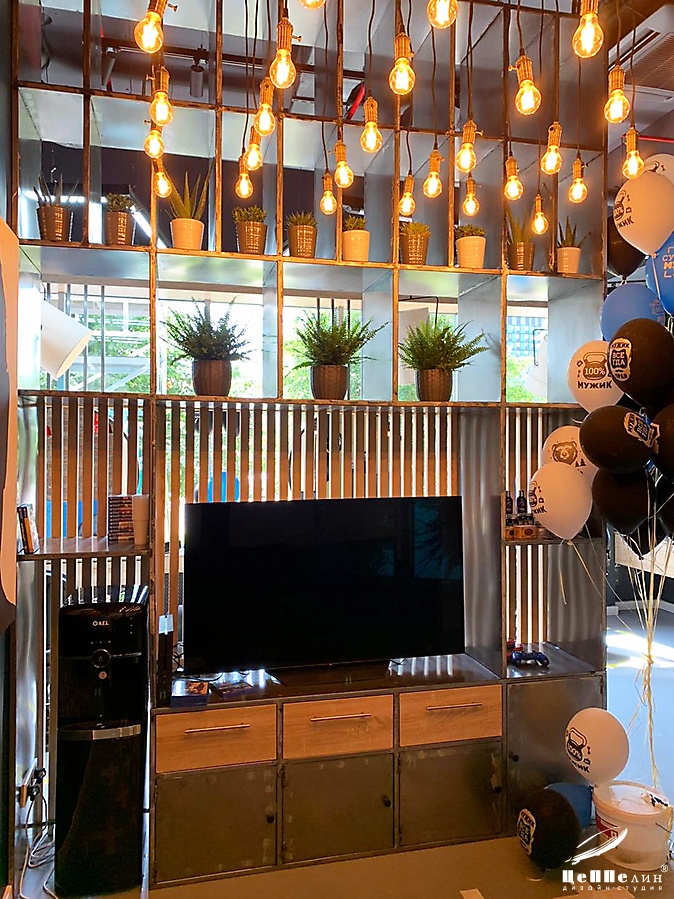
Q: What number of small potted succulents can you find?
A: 10